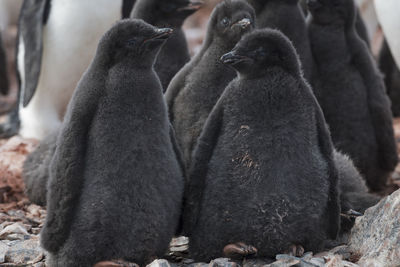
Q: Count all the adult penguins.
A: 2